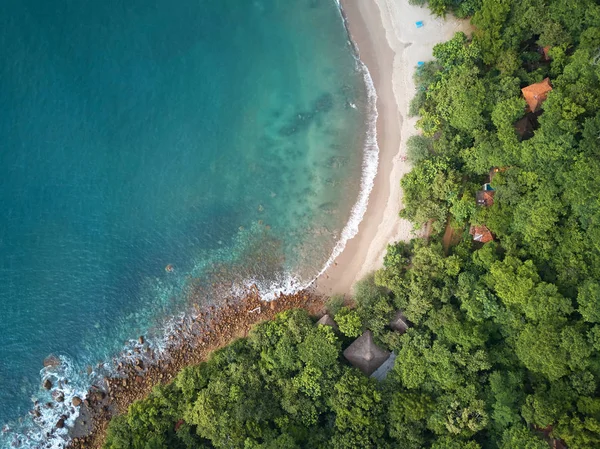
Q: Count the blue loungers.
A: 2